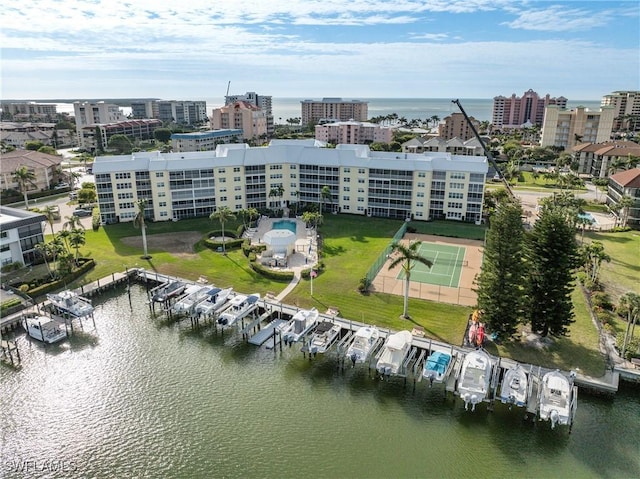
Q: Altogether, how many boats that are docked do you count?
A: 14